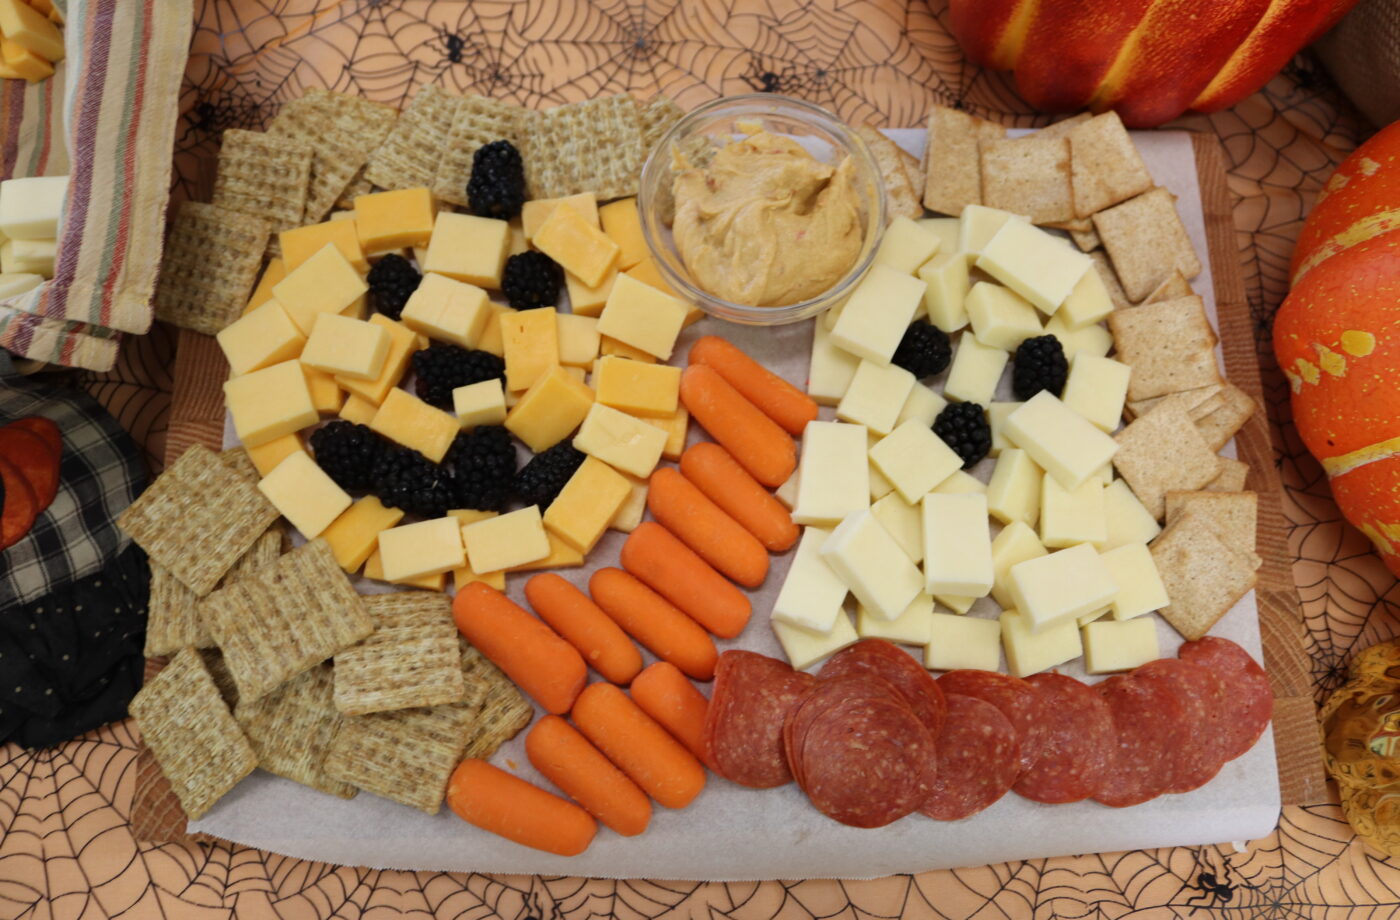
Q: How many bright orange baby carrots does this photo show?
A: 12